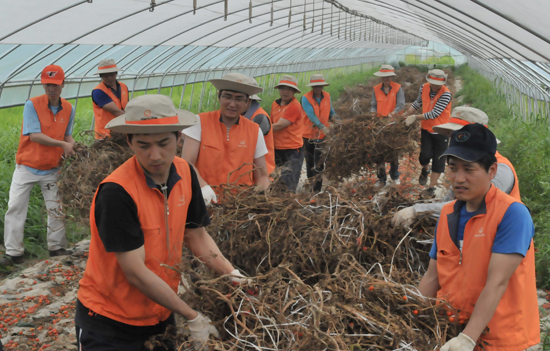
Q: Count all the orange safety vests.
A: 11